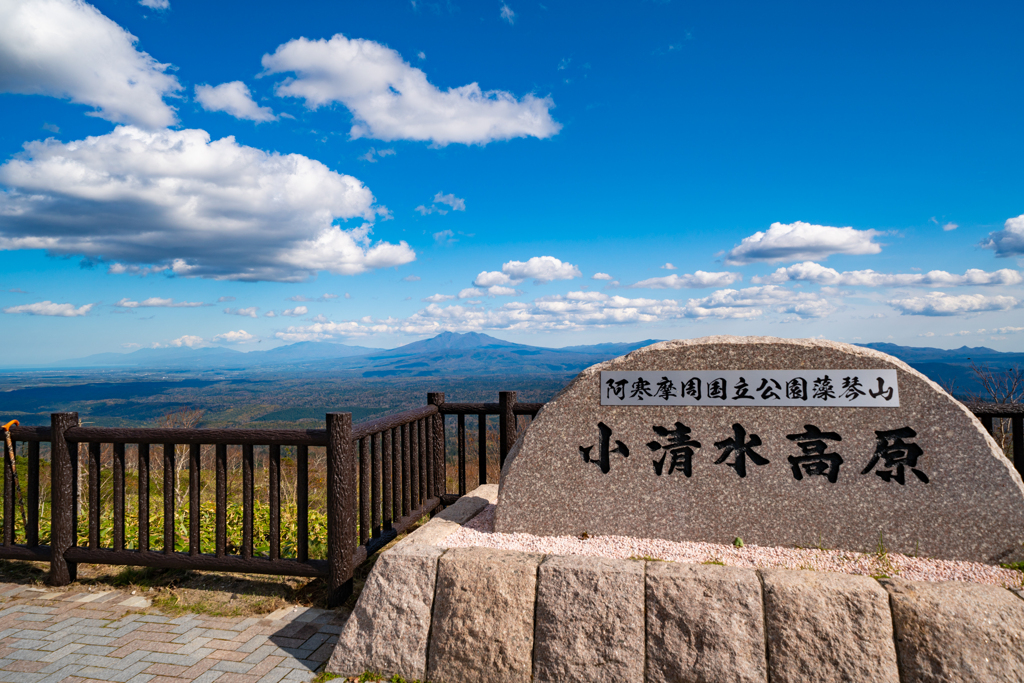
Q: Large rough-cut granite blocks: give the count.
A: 6